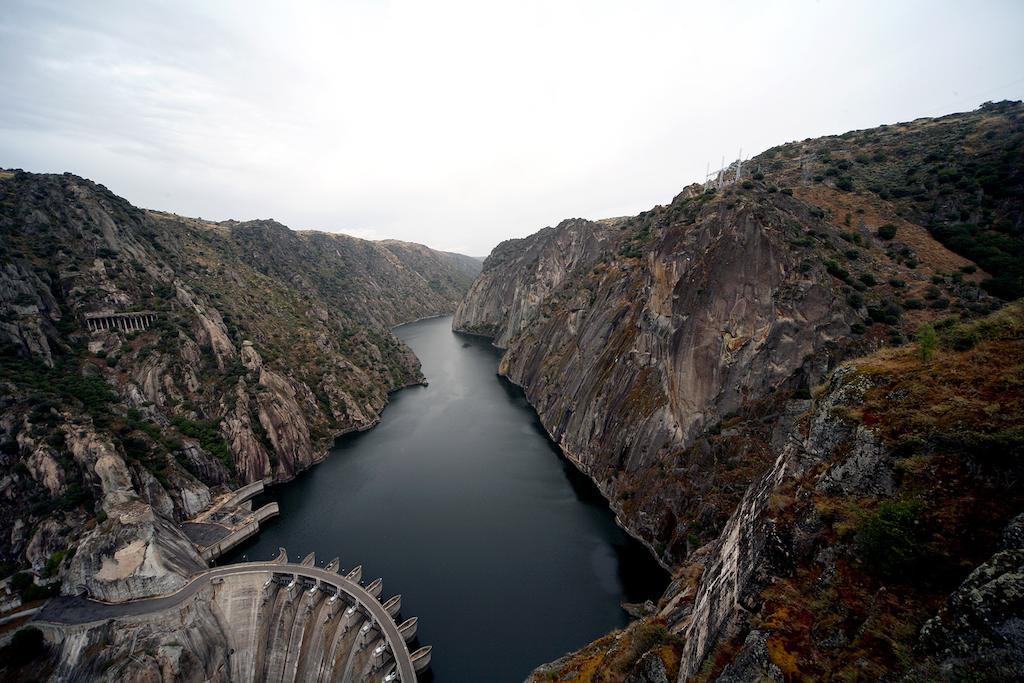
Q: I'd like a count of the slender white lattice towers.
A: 3